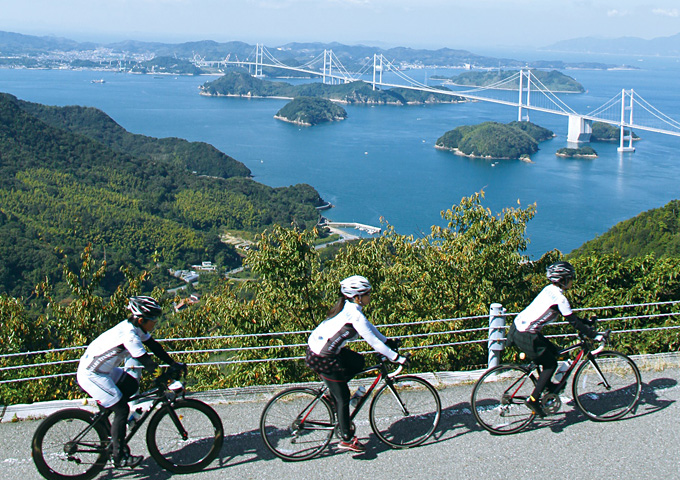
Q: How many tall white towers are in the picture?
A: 5